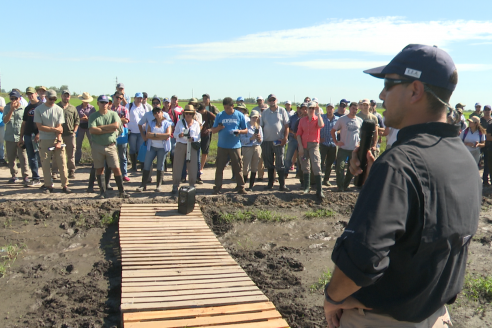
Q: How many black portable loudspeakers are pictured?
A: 1